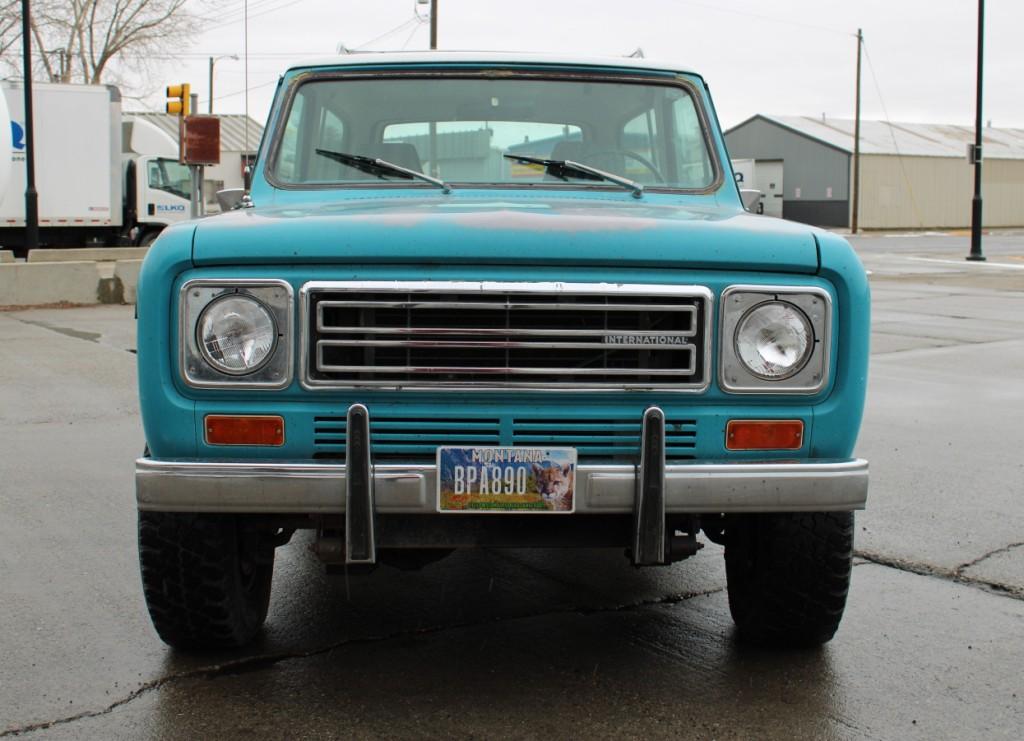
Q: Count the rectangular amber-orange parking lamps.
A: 2